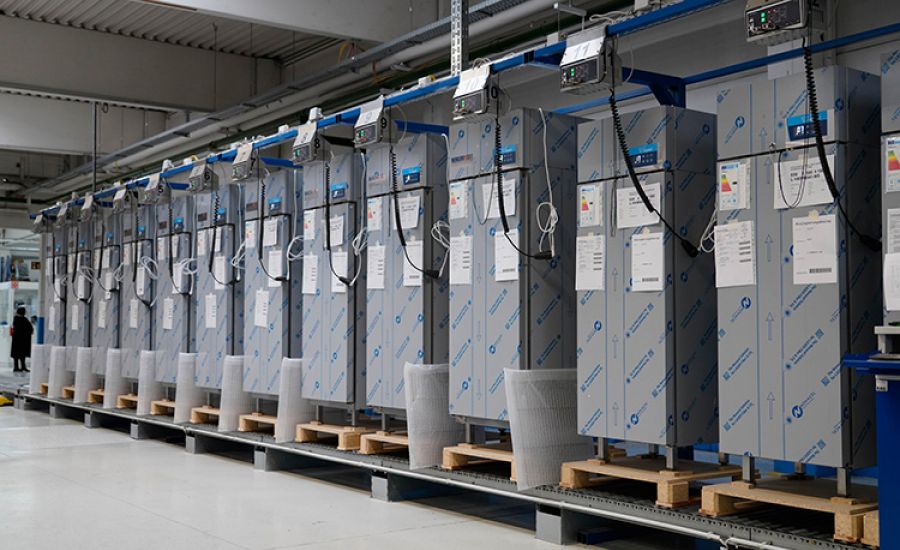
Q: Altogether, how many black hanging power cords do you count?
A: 12